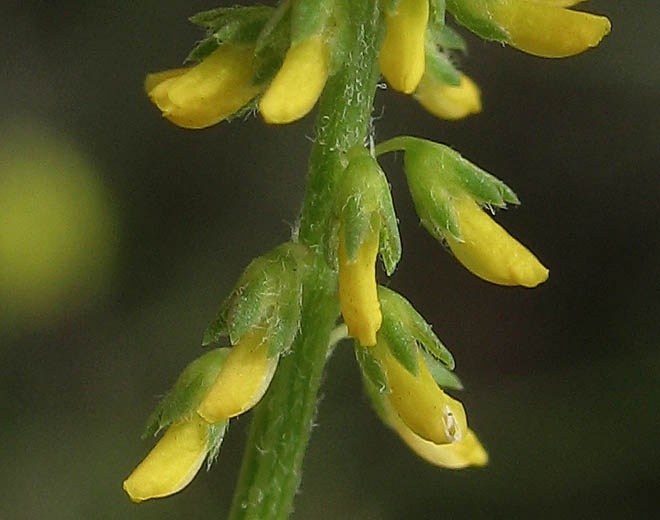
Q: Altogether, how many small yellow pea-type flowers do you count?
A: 11